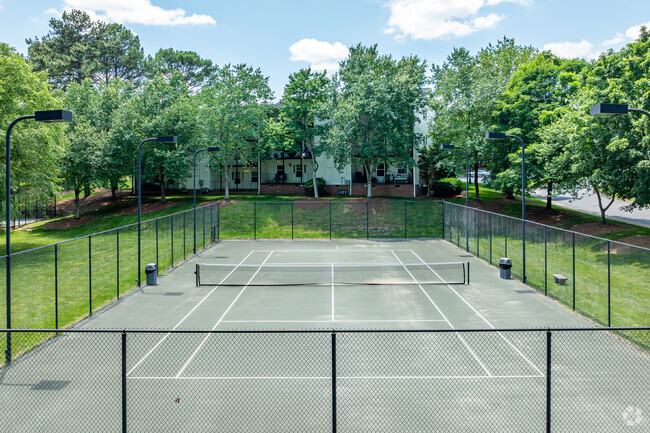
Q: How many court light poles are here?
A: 6